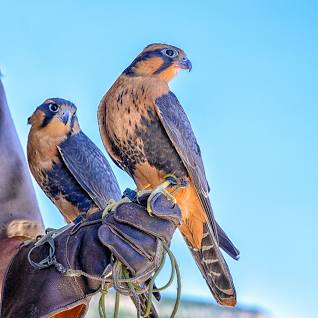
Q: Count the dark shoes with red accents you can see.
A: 0